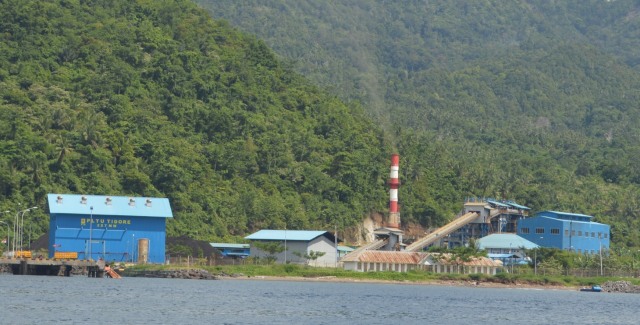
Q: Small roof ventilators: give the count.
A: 5